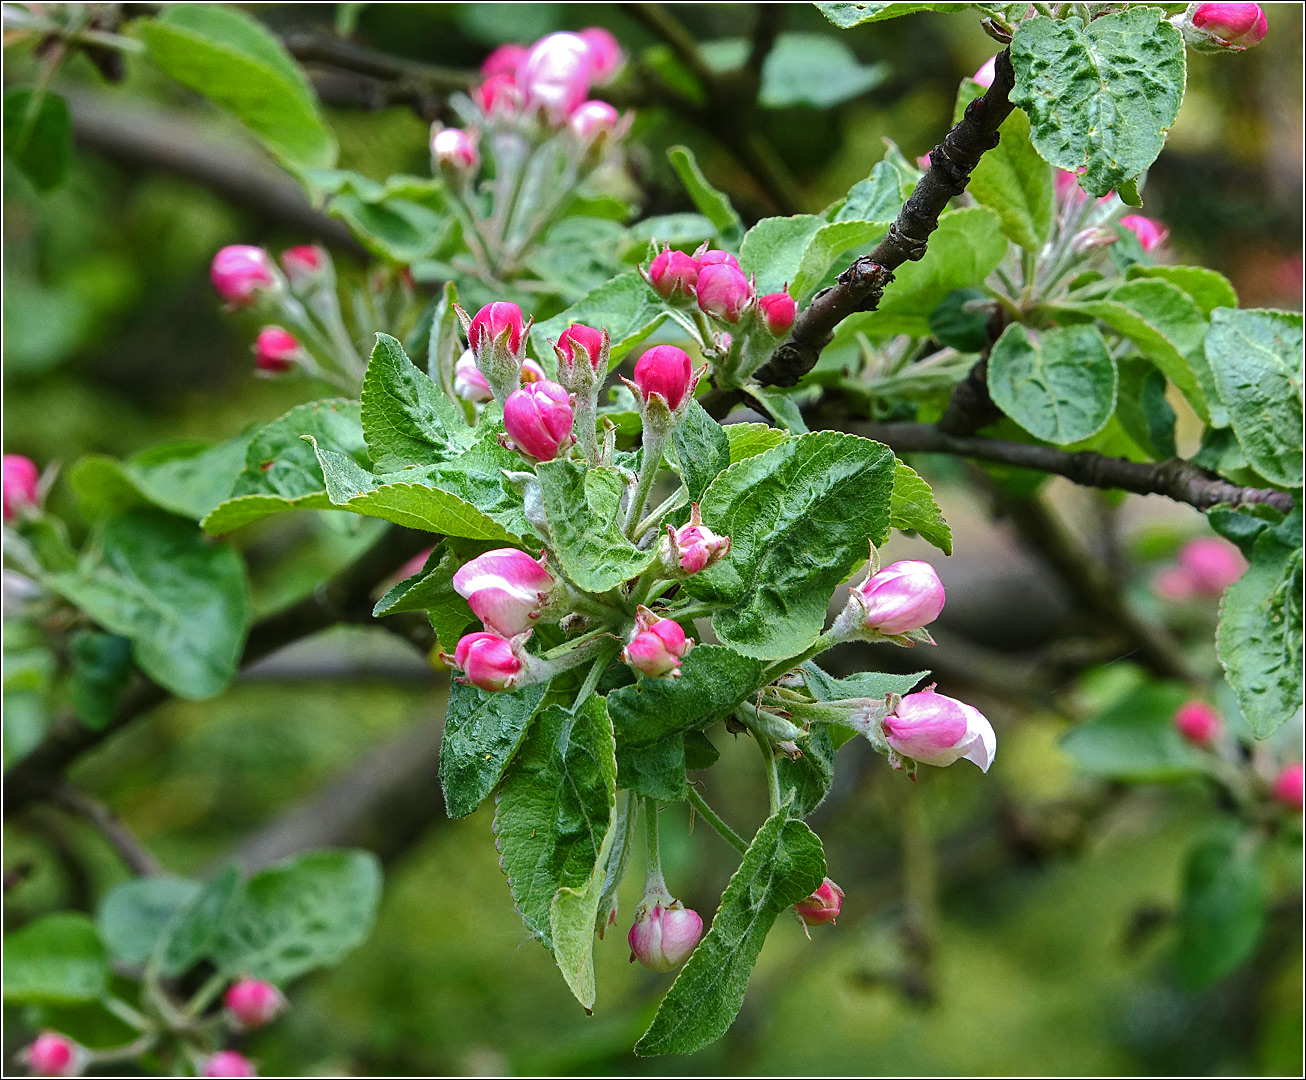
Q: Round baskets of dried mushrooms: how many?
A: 0